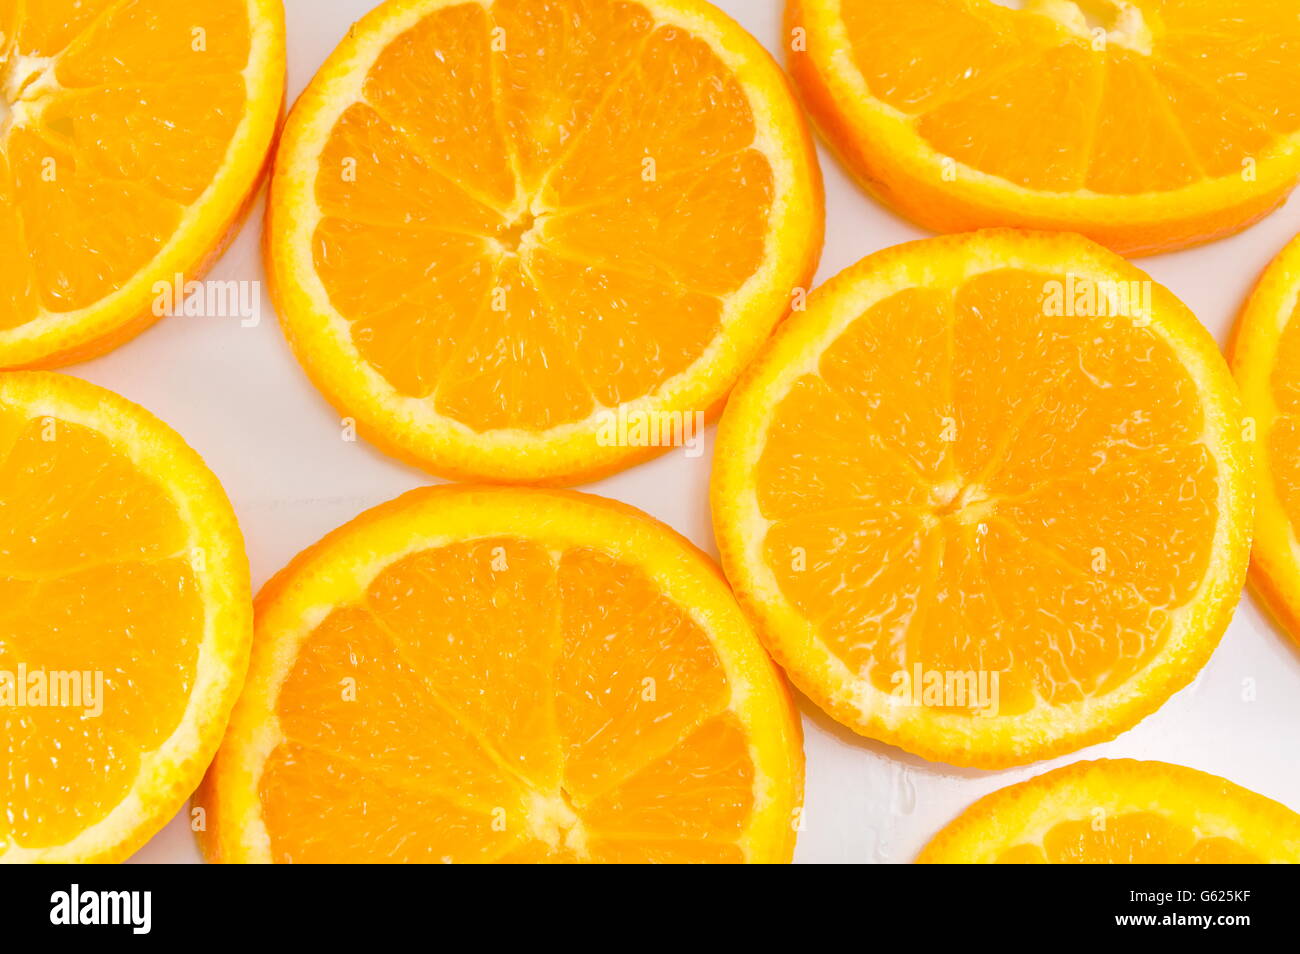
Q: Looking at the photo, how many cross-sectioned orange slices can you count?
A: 8